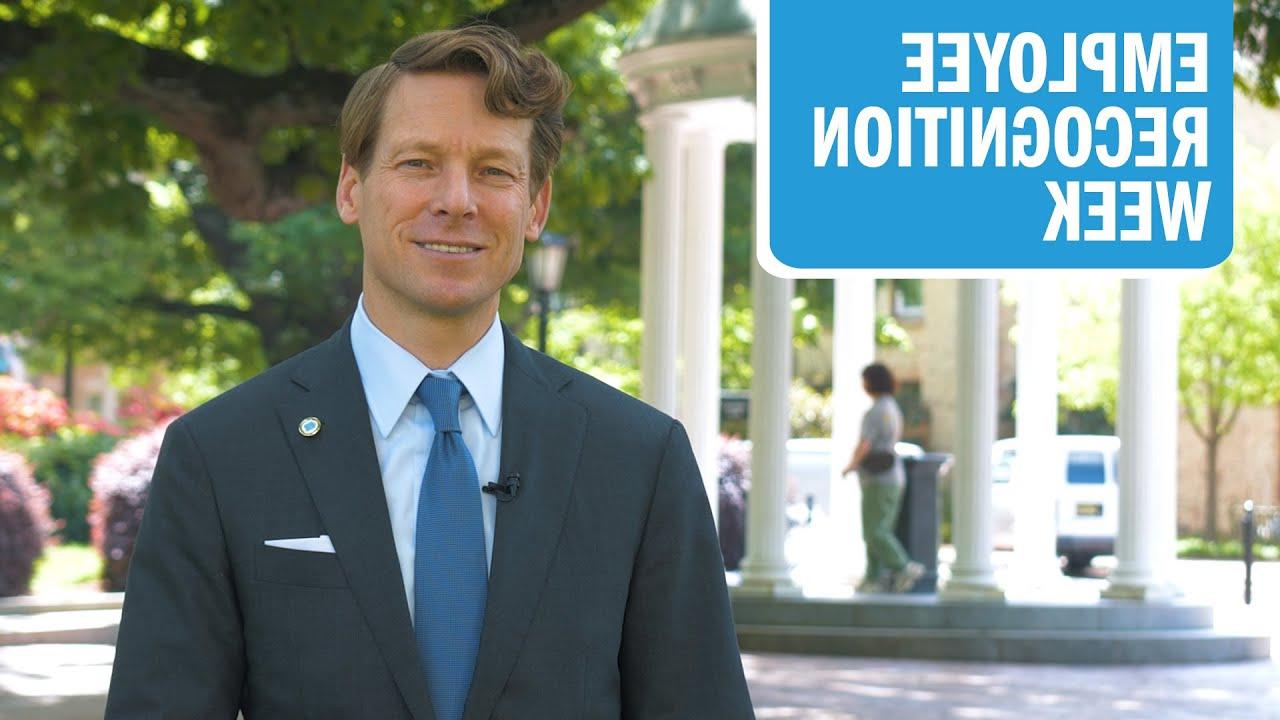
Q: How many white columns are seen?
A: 7